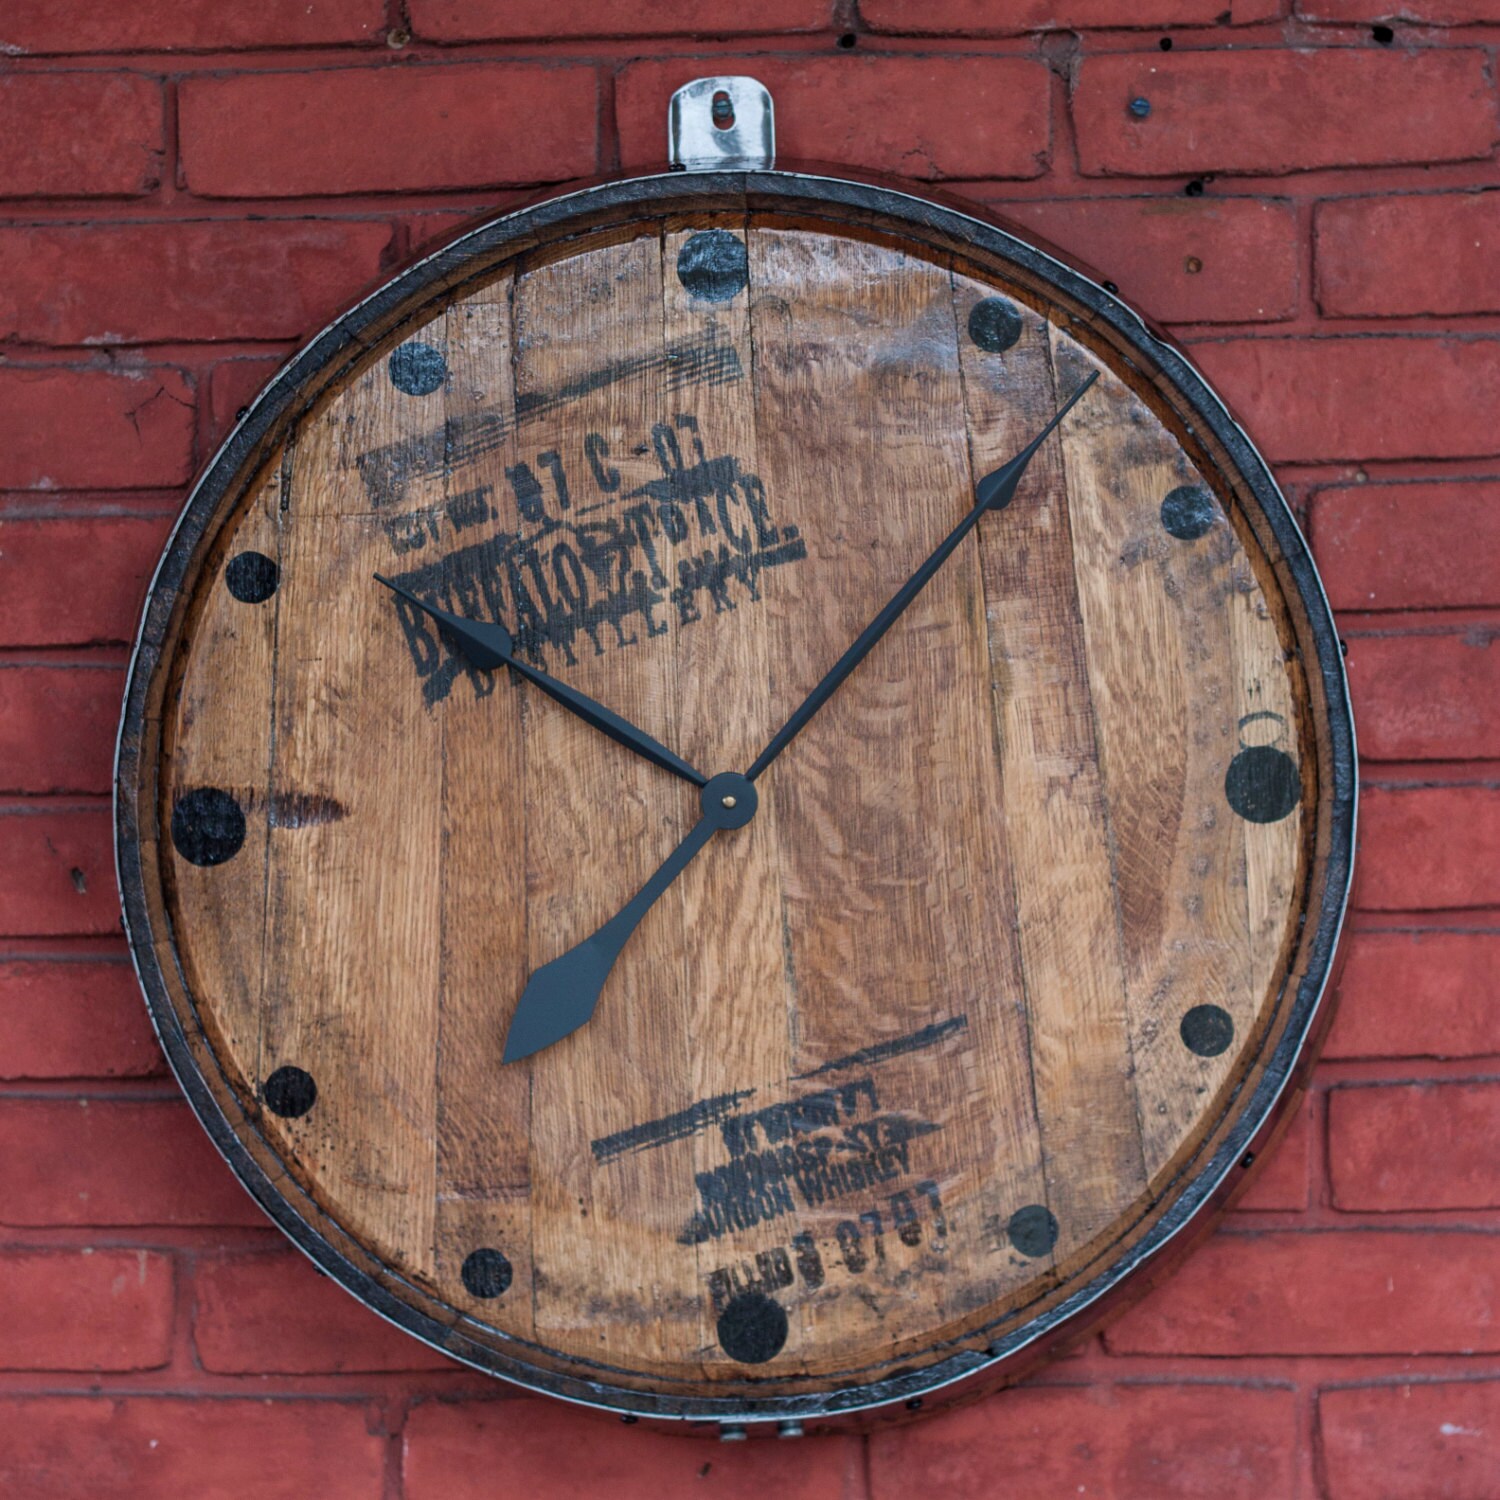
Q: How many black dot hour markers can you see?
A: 12